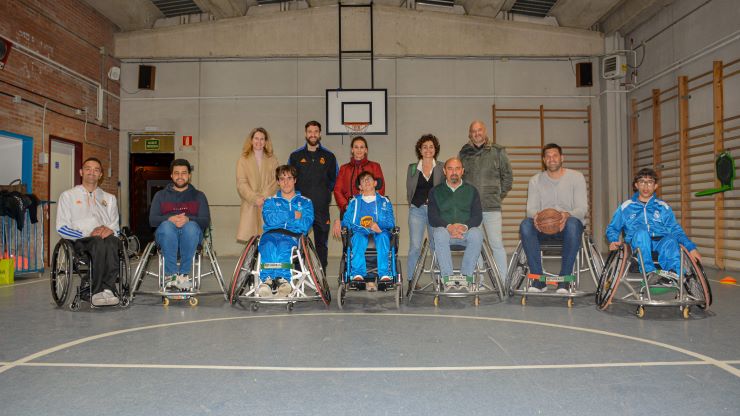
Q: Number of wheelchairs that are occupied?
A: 7